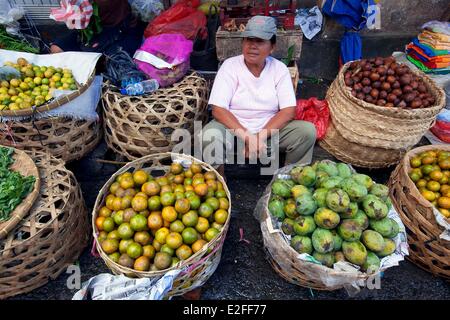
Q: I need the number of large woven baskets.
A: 7